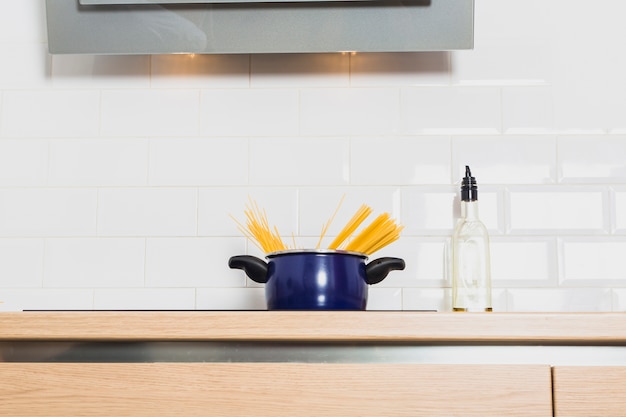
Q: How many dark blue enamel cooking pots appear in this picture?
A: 1